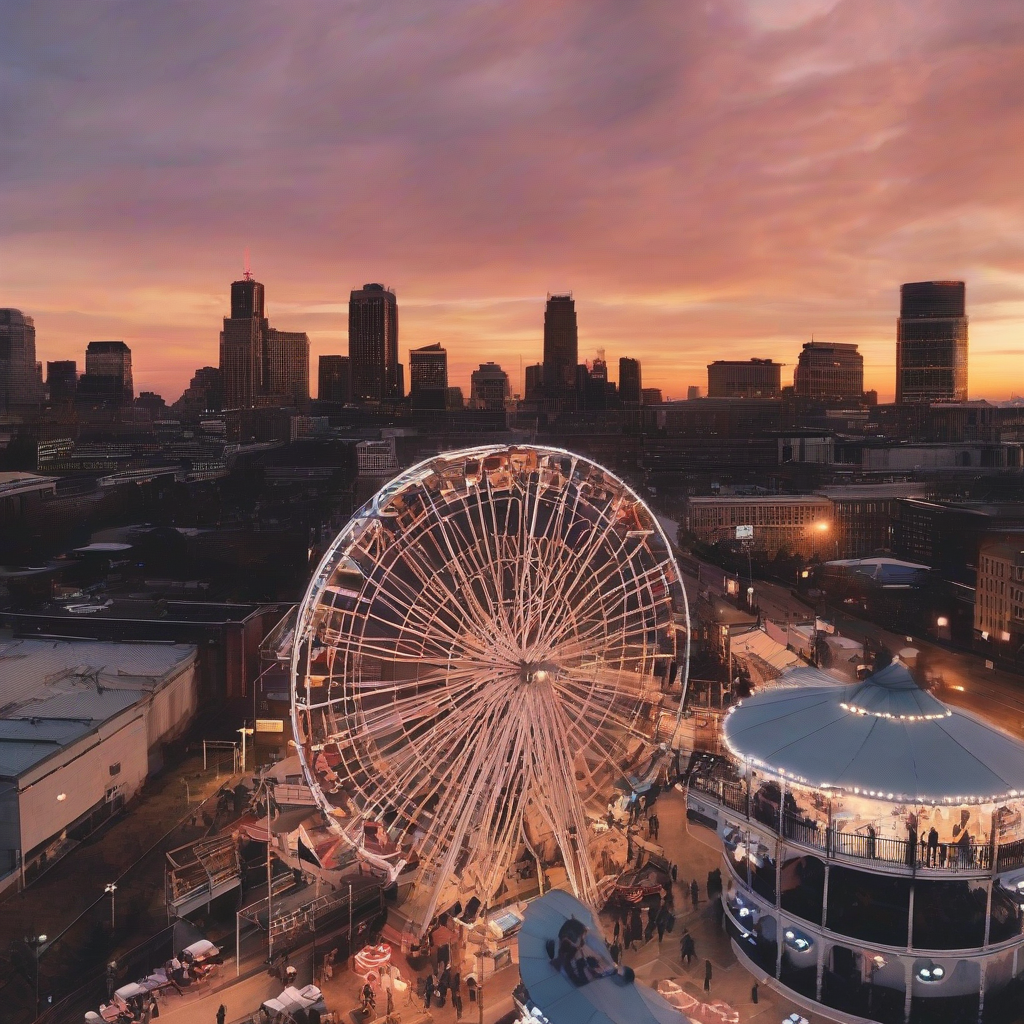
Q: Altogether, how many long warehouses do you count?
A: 1